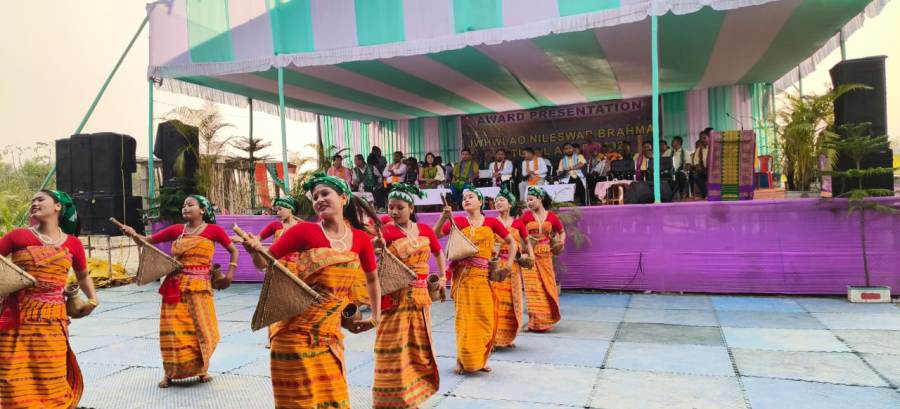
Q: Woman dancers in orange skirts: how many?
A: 8